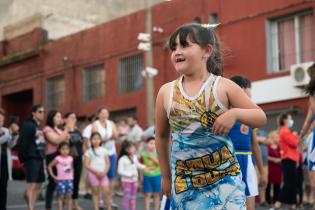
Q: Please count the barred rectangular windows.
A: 3